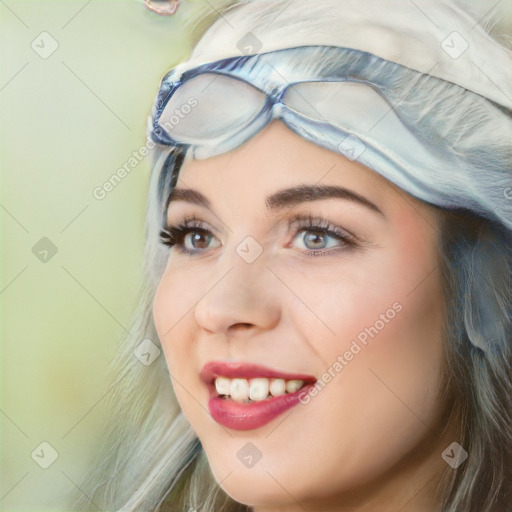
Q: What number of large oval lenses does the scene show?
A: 2